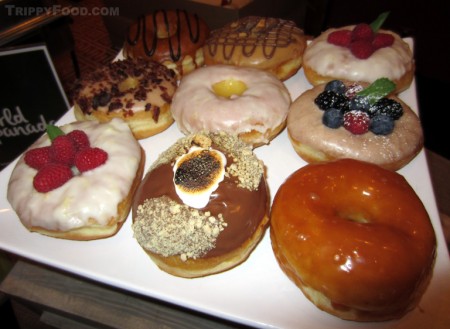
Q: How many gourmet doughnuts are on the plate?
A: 9